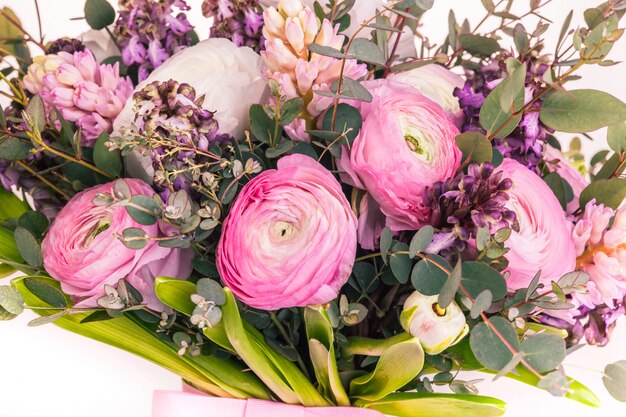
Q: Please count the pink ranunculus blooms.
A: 4